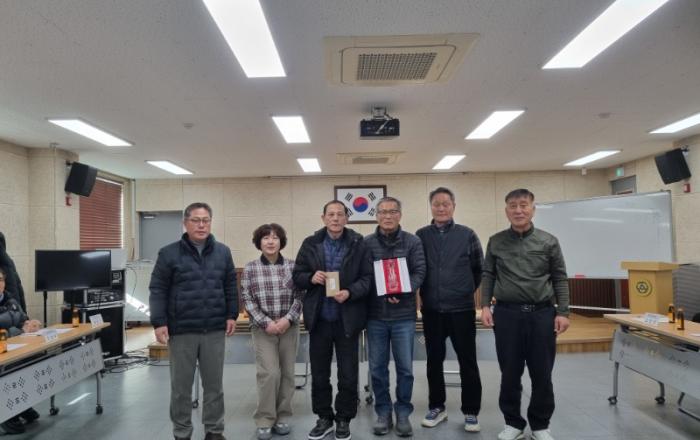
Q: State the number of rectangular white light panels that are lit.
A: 10